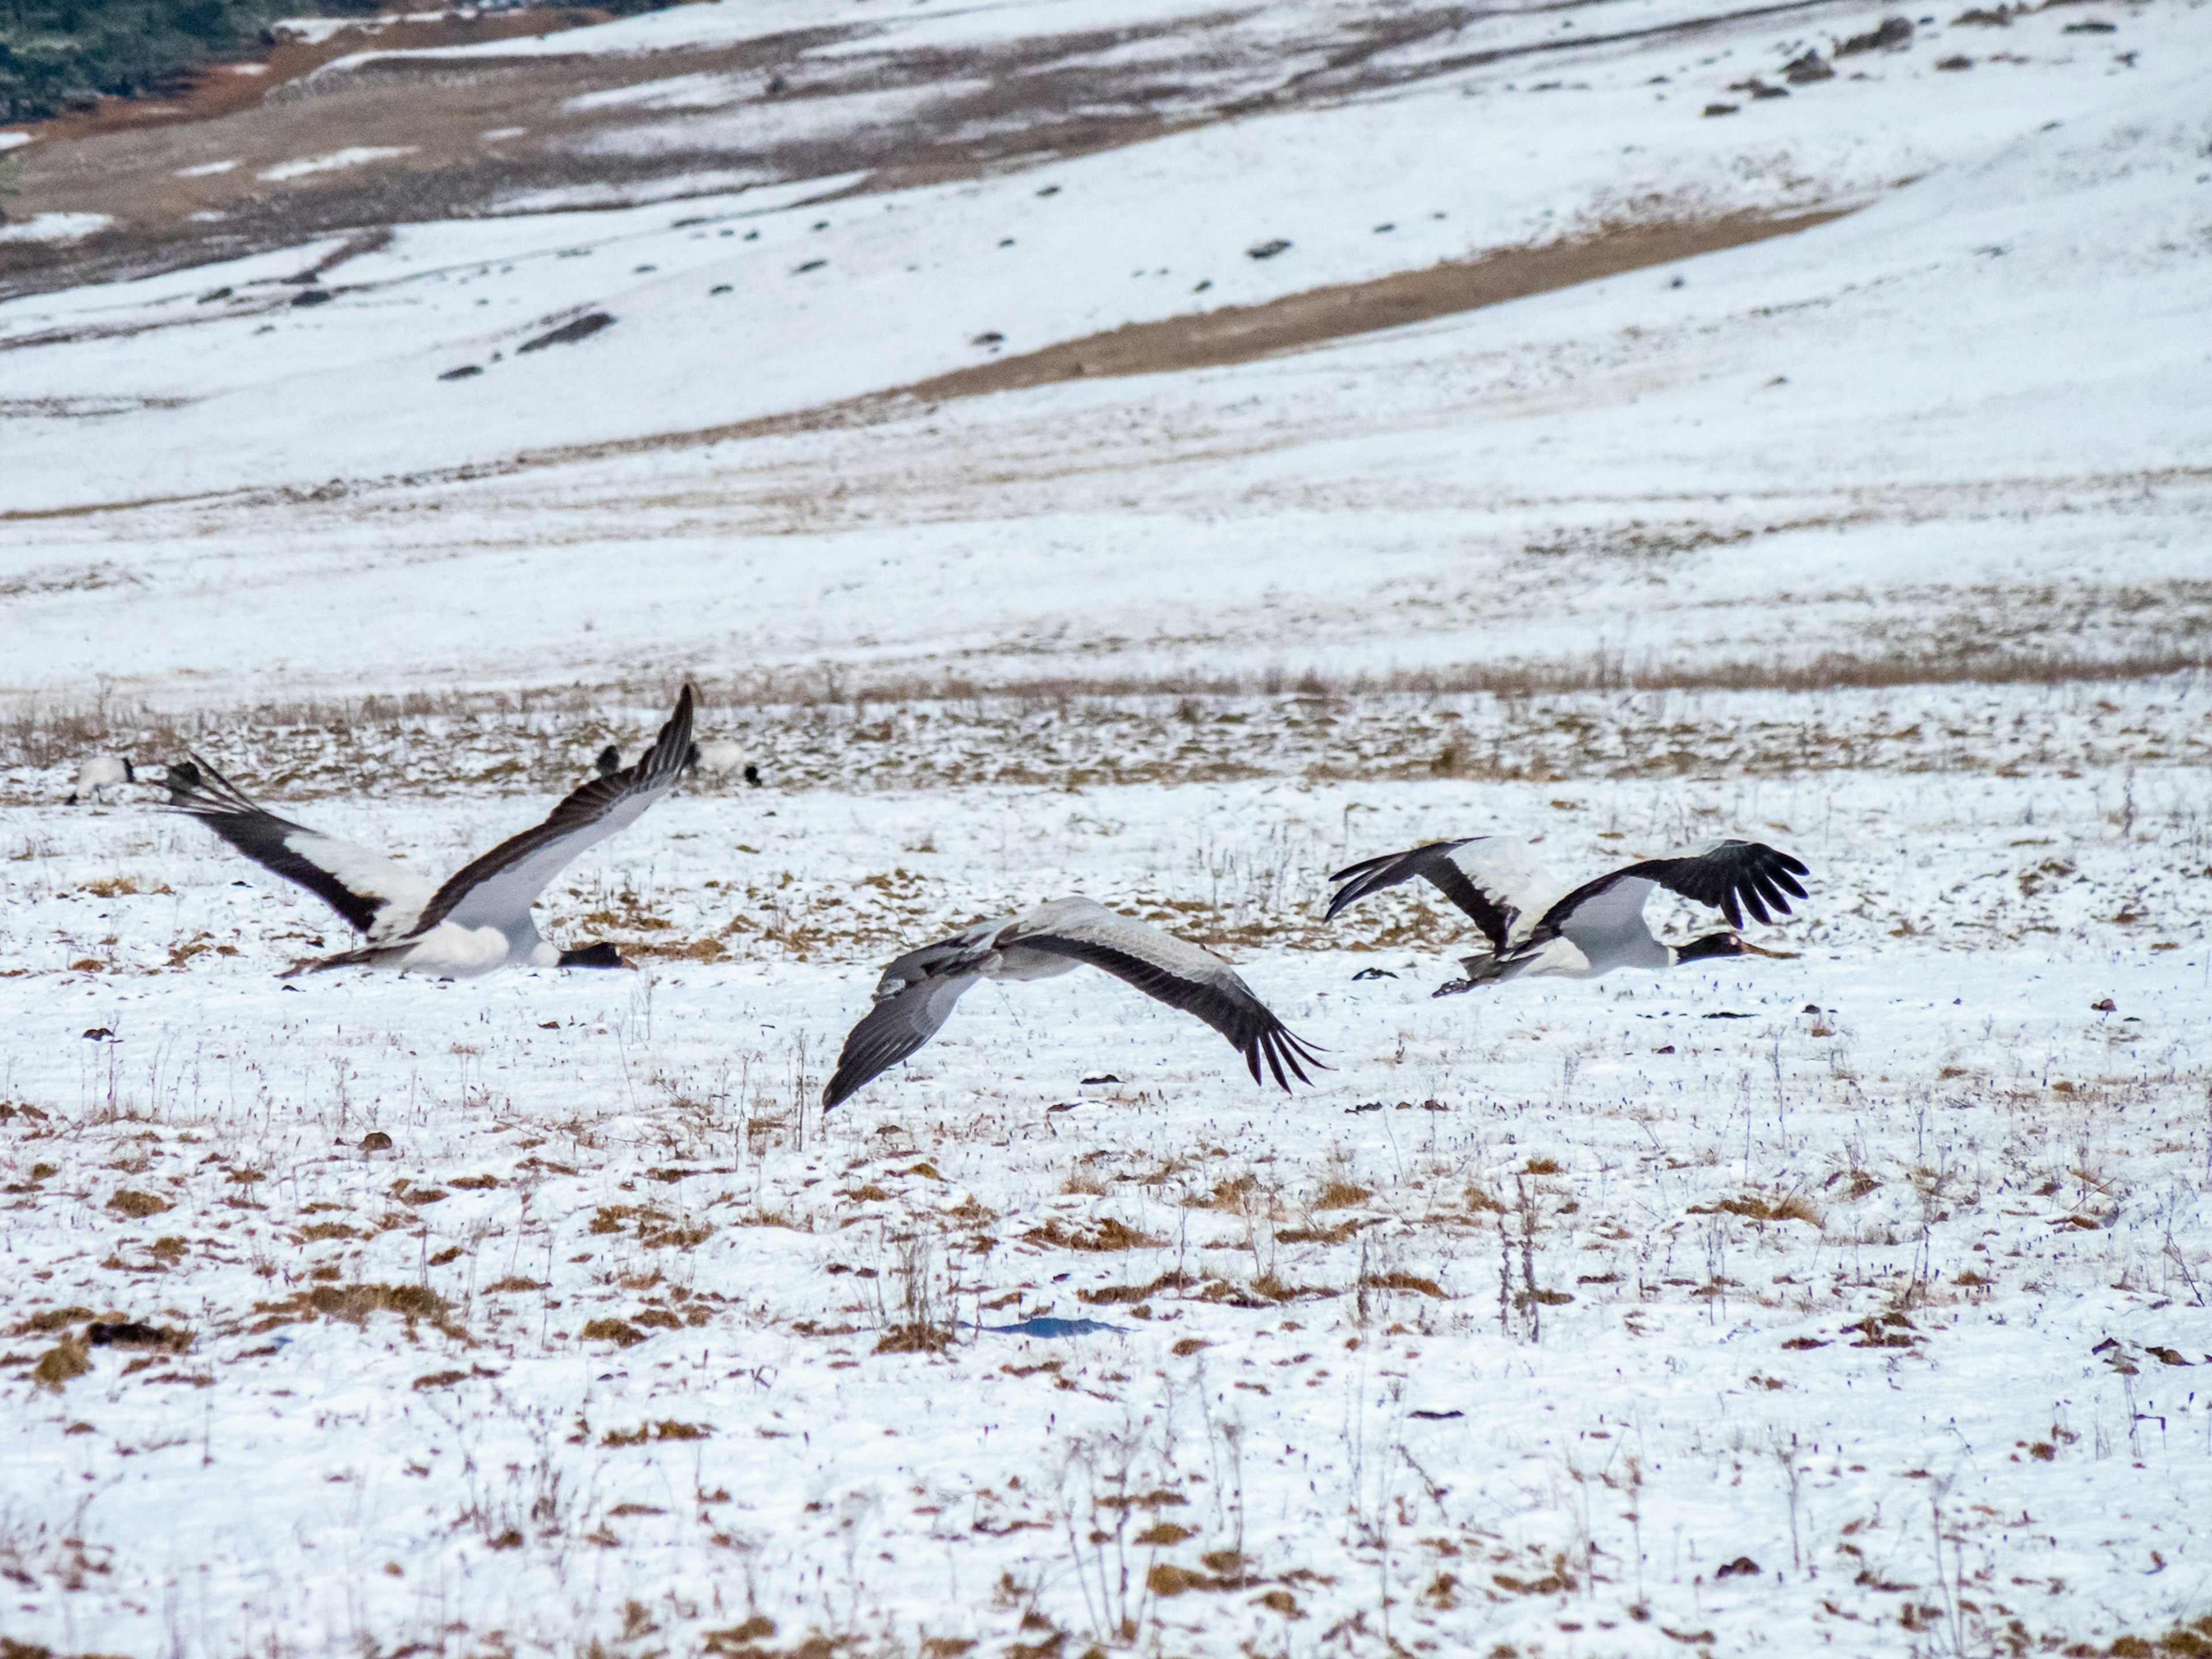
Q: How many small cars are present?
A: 0